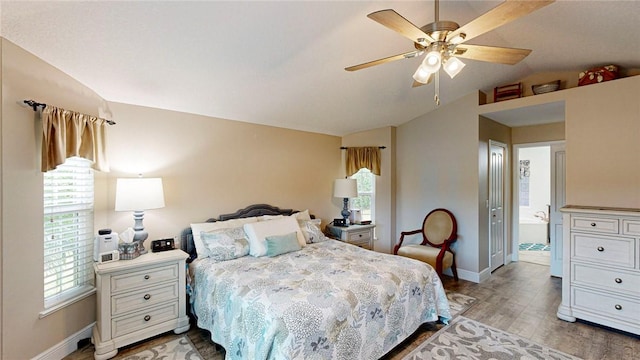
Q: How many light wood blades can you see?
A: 5